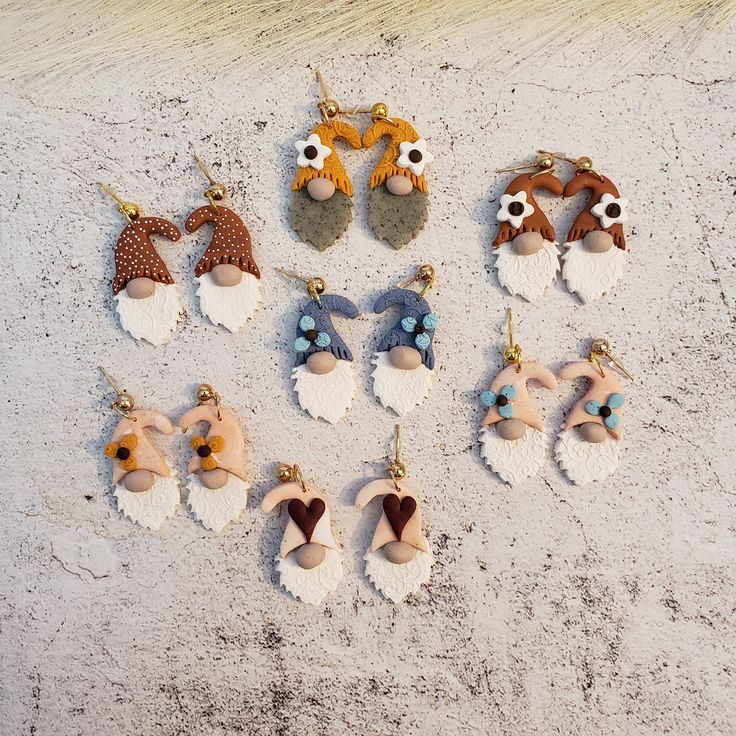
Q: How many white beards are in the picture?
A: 12